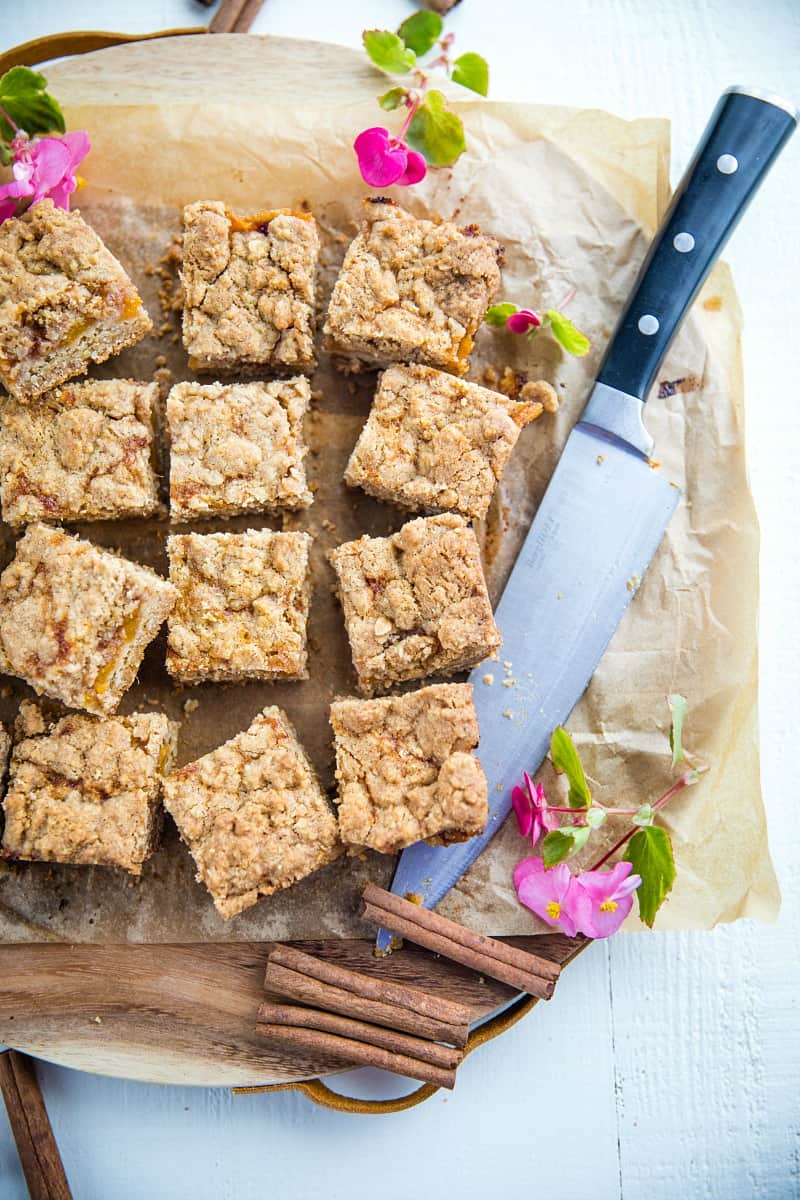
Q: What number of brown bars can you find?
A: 12